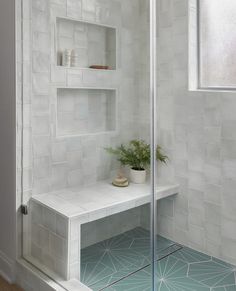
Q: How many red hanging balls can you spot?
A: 0